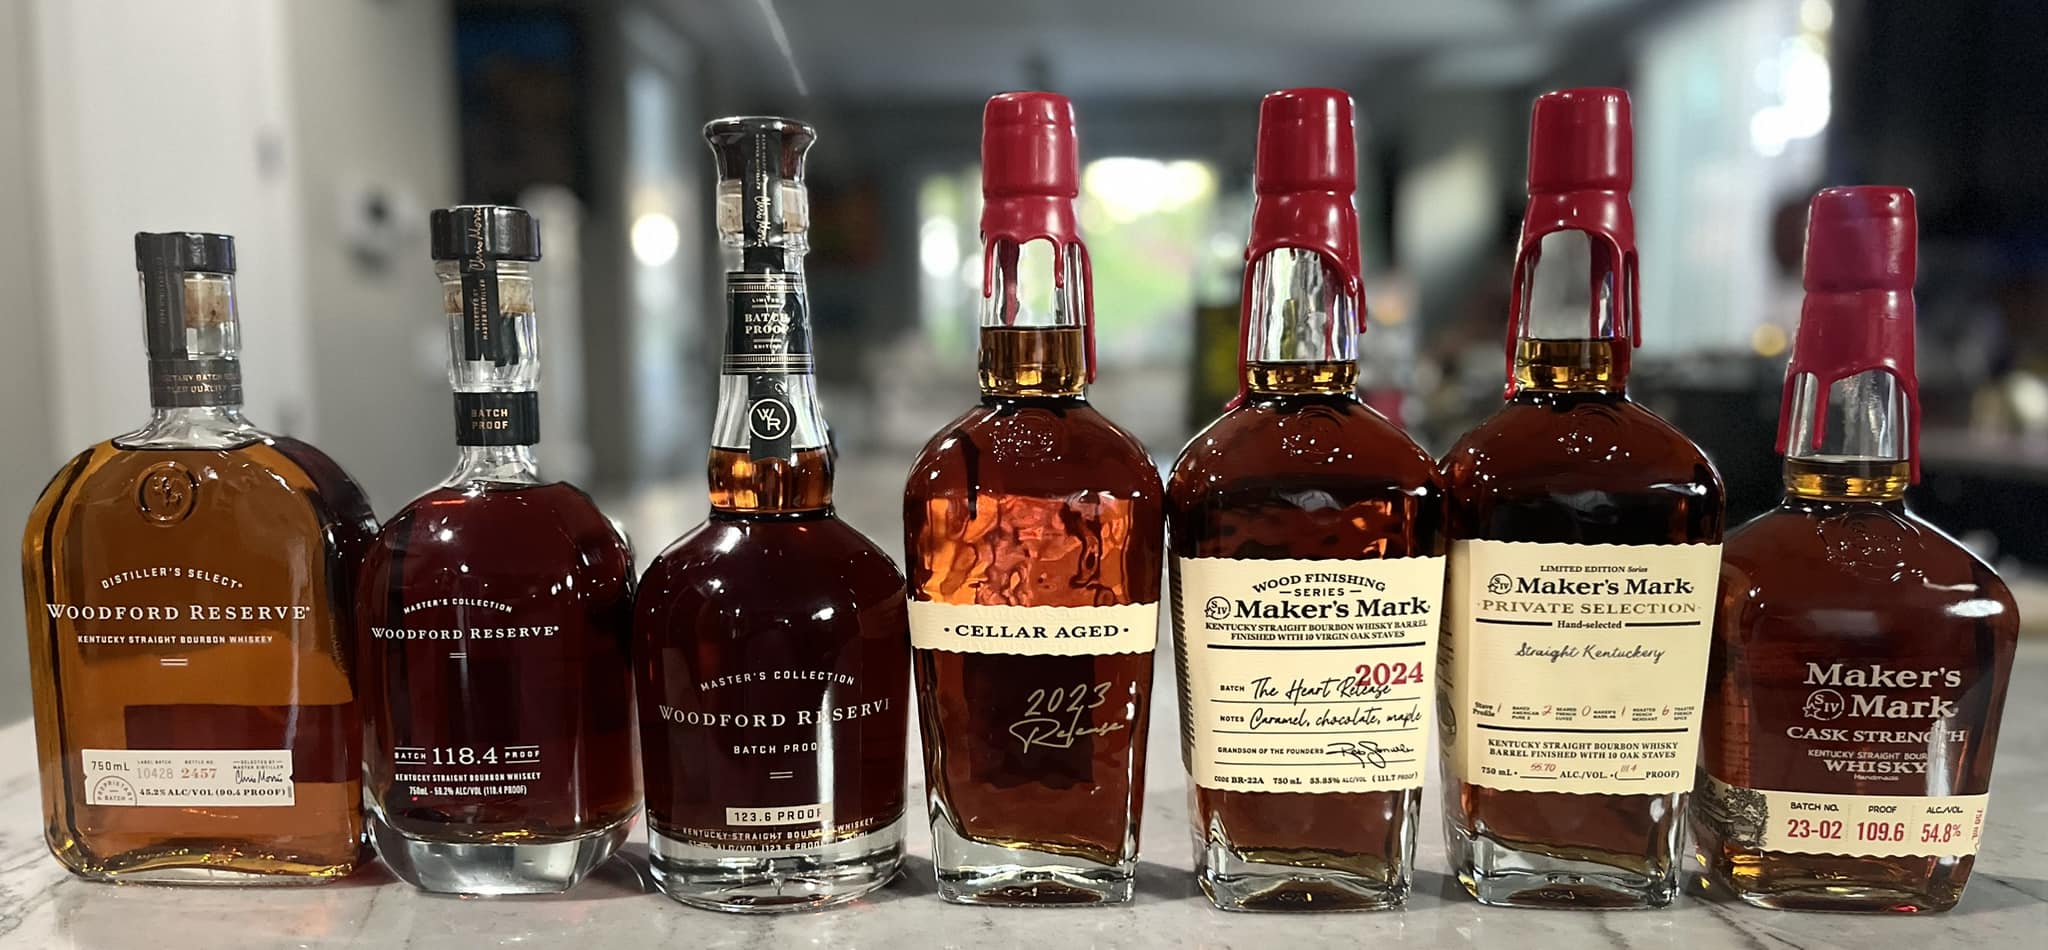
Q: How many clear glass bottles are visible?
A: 7